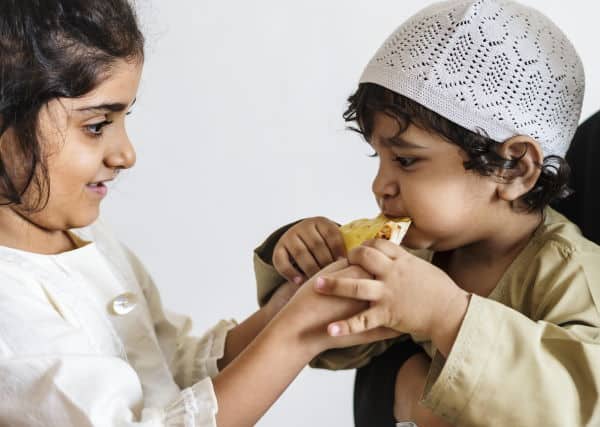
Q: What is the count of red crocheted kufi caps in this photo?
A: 0